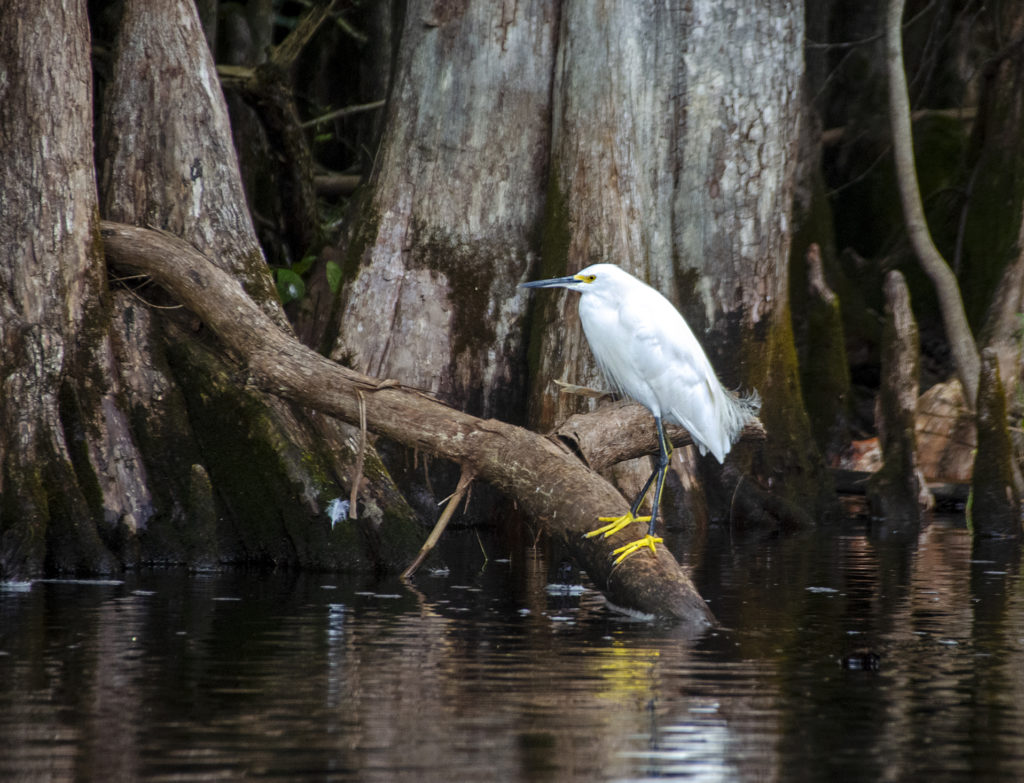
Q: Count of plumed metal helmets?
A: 0